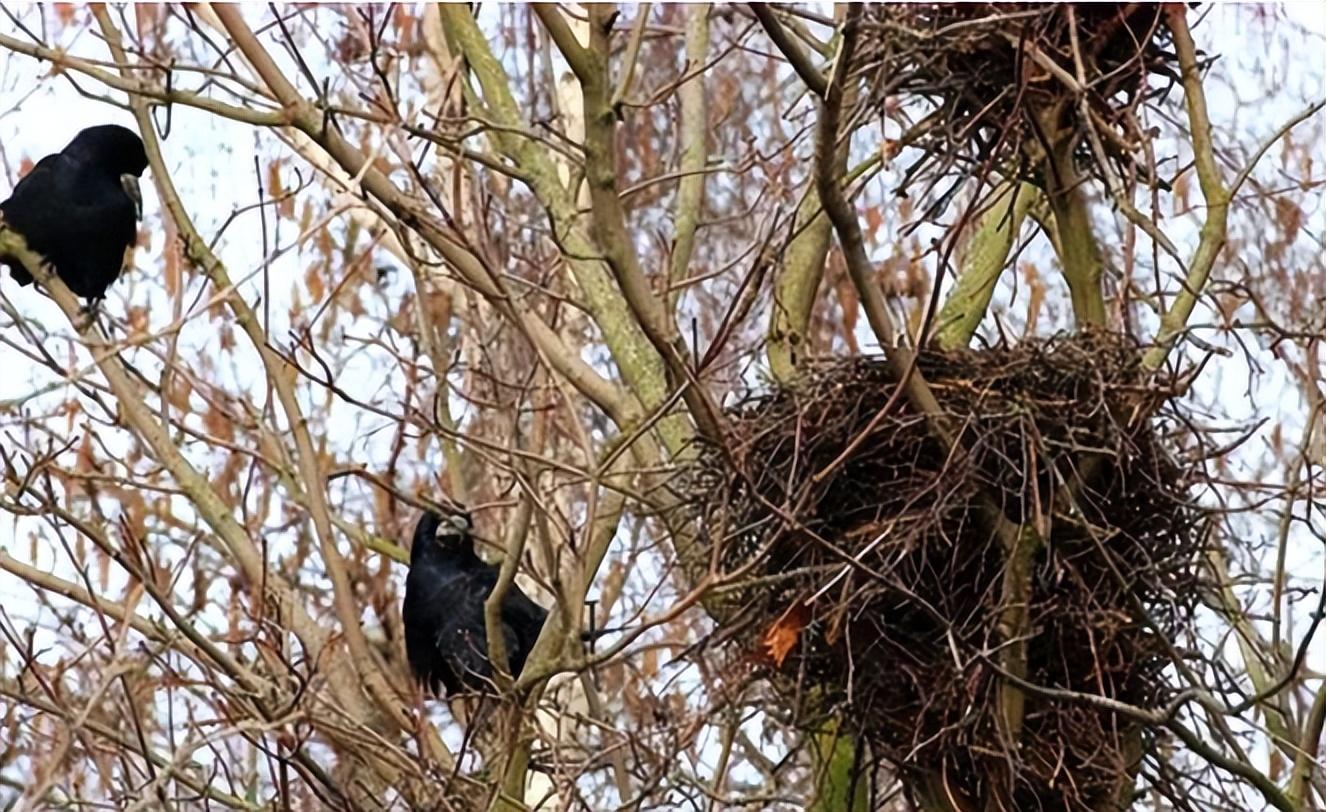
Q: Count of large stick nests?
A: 2